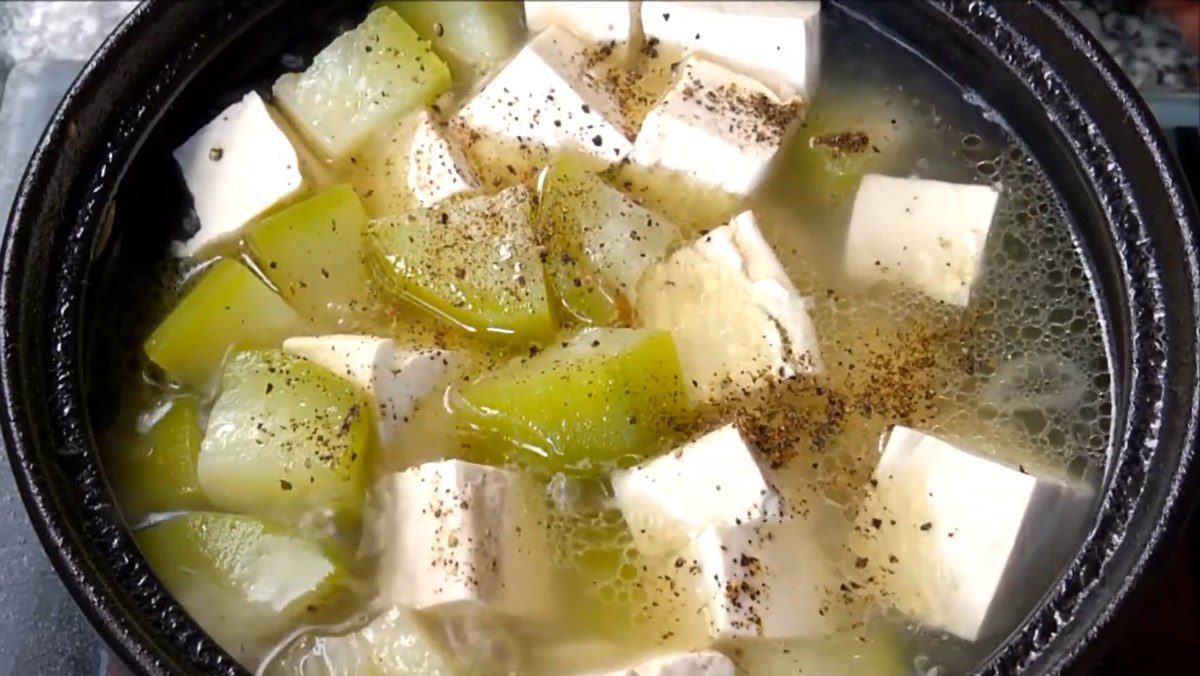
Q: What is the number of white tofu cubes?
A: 14